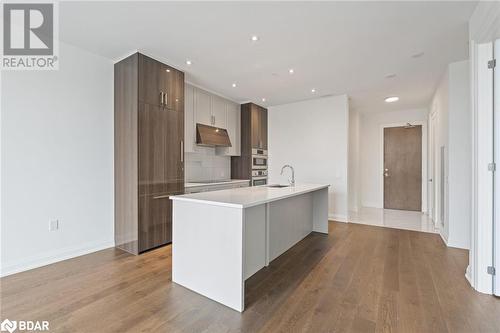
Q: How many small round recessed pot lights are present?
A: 6